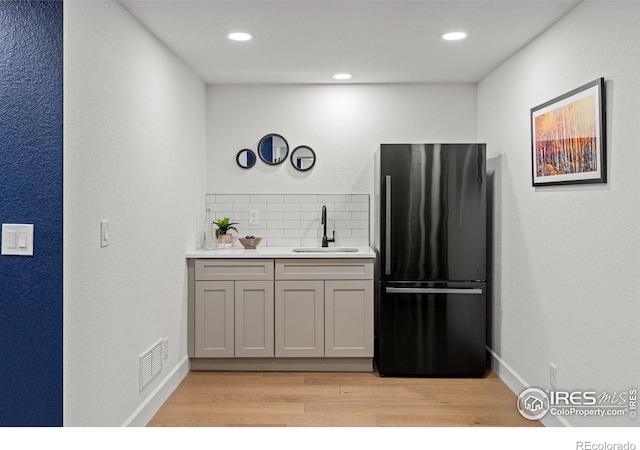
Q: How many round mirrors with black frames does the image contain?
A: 3